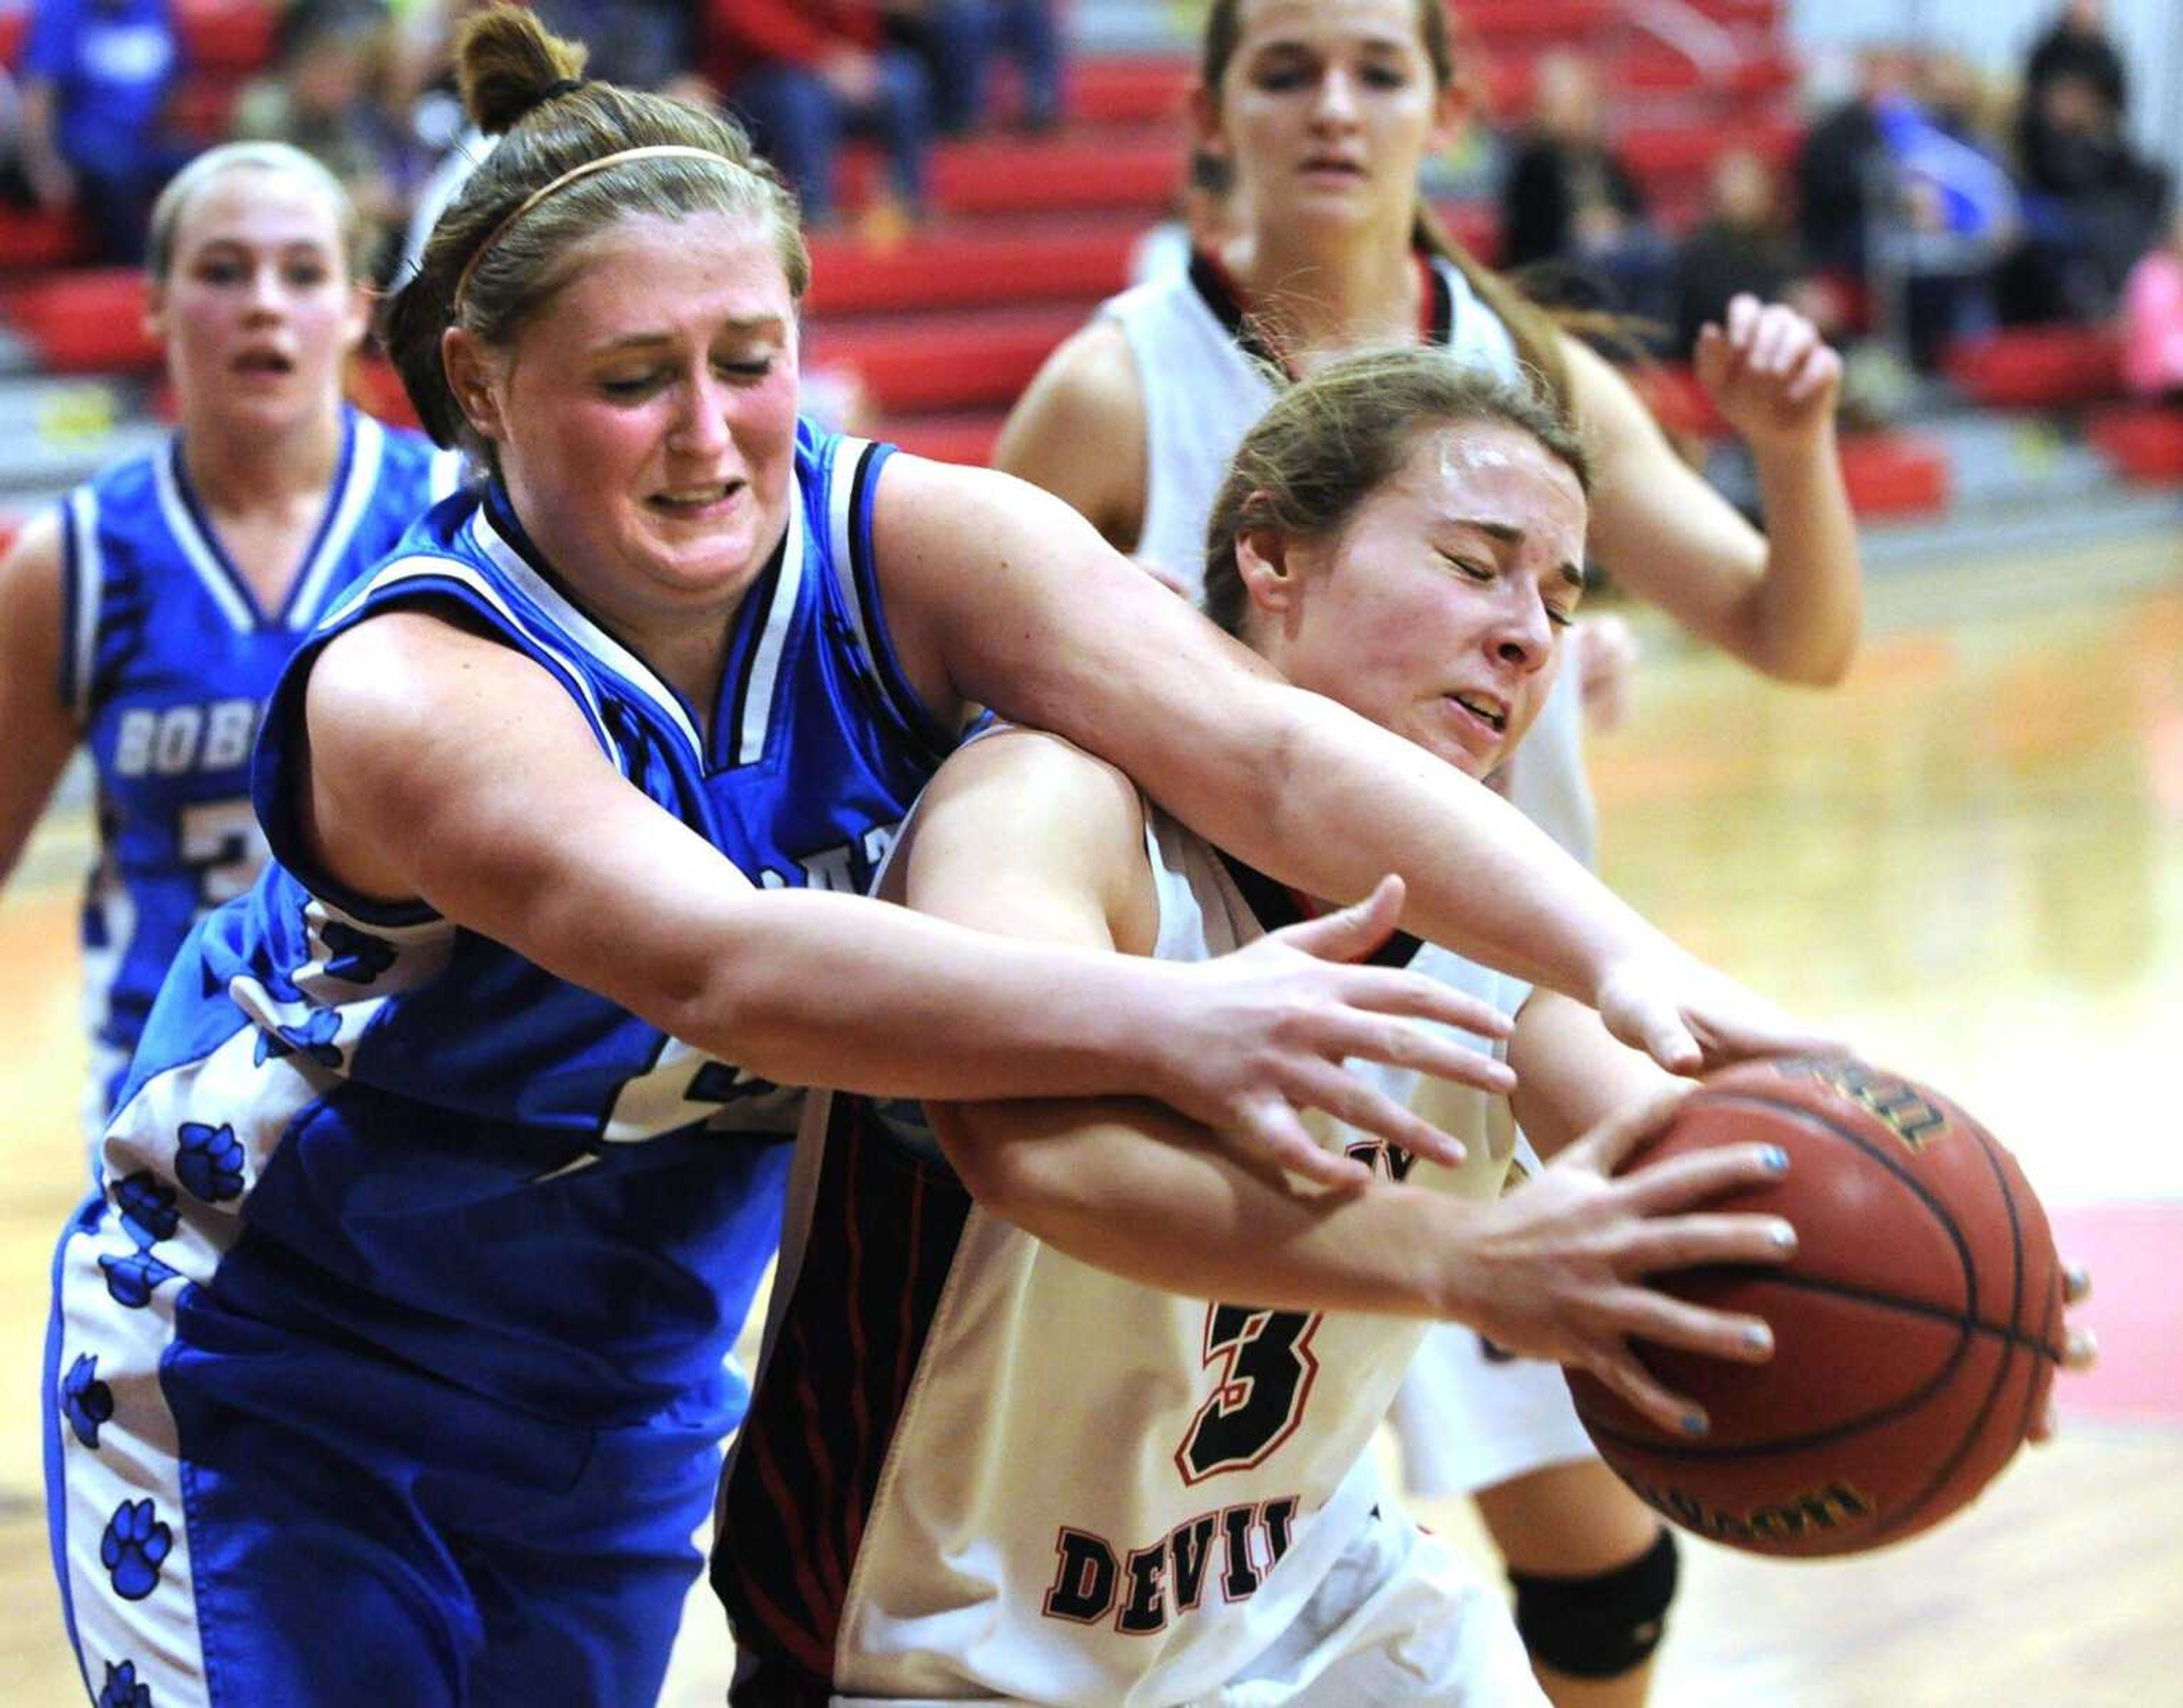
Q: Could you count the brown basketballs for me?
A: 1